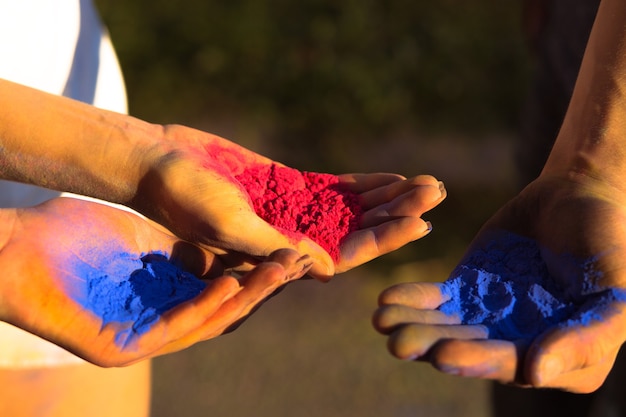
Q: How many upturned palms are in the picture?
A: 3